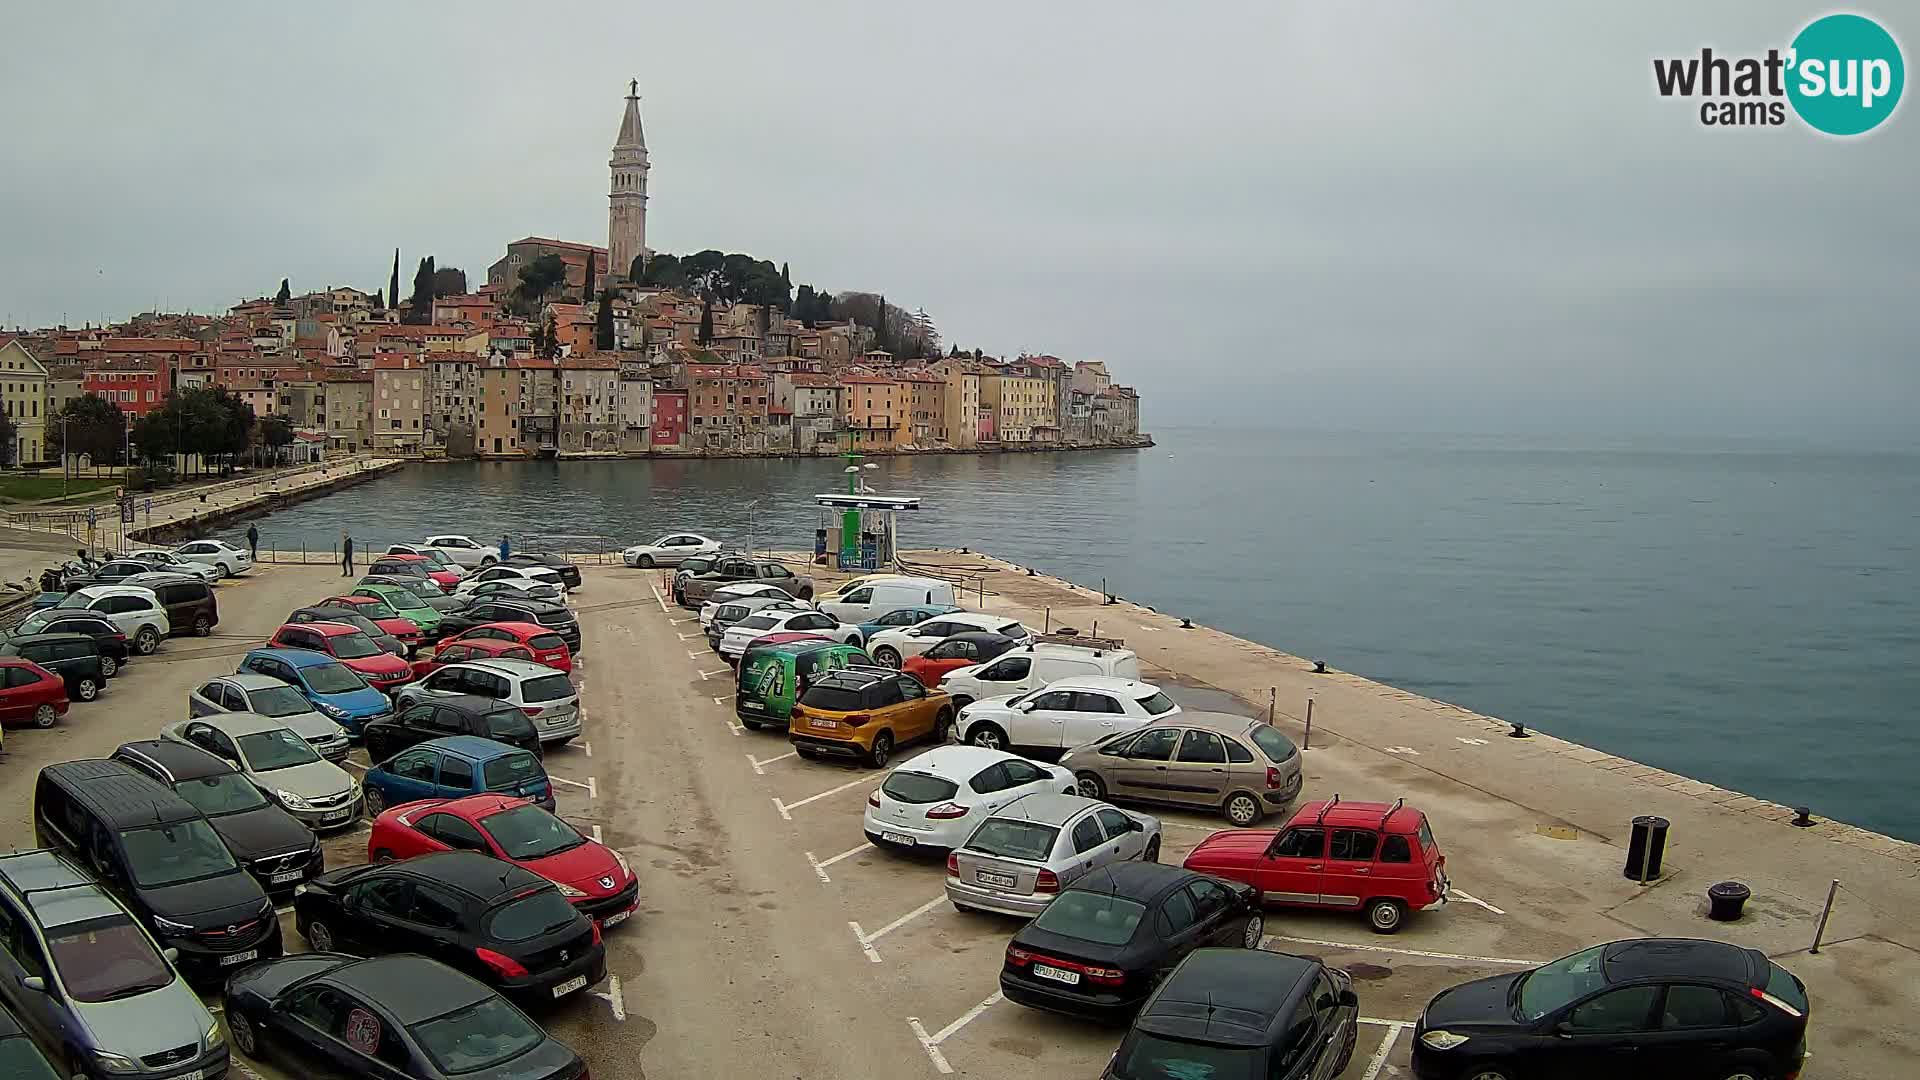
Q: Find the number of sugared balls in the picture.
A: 0